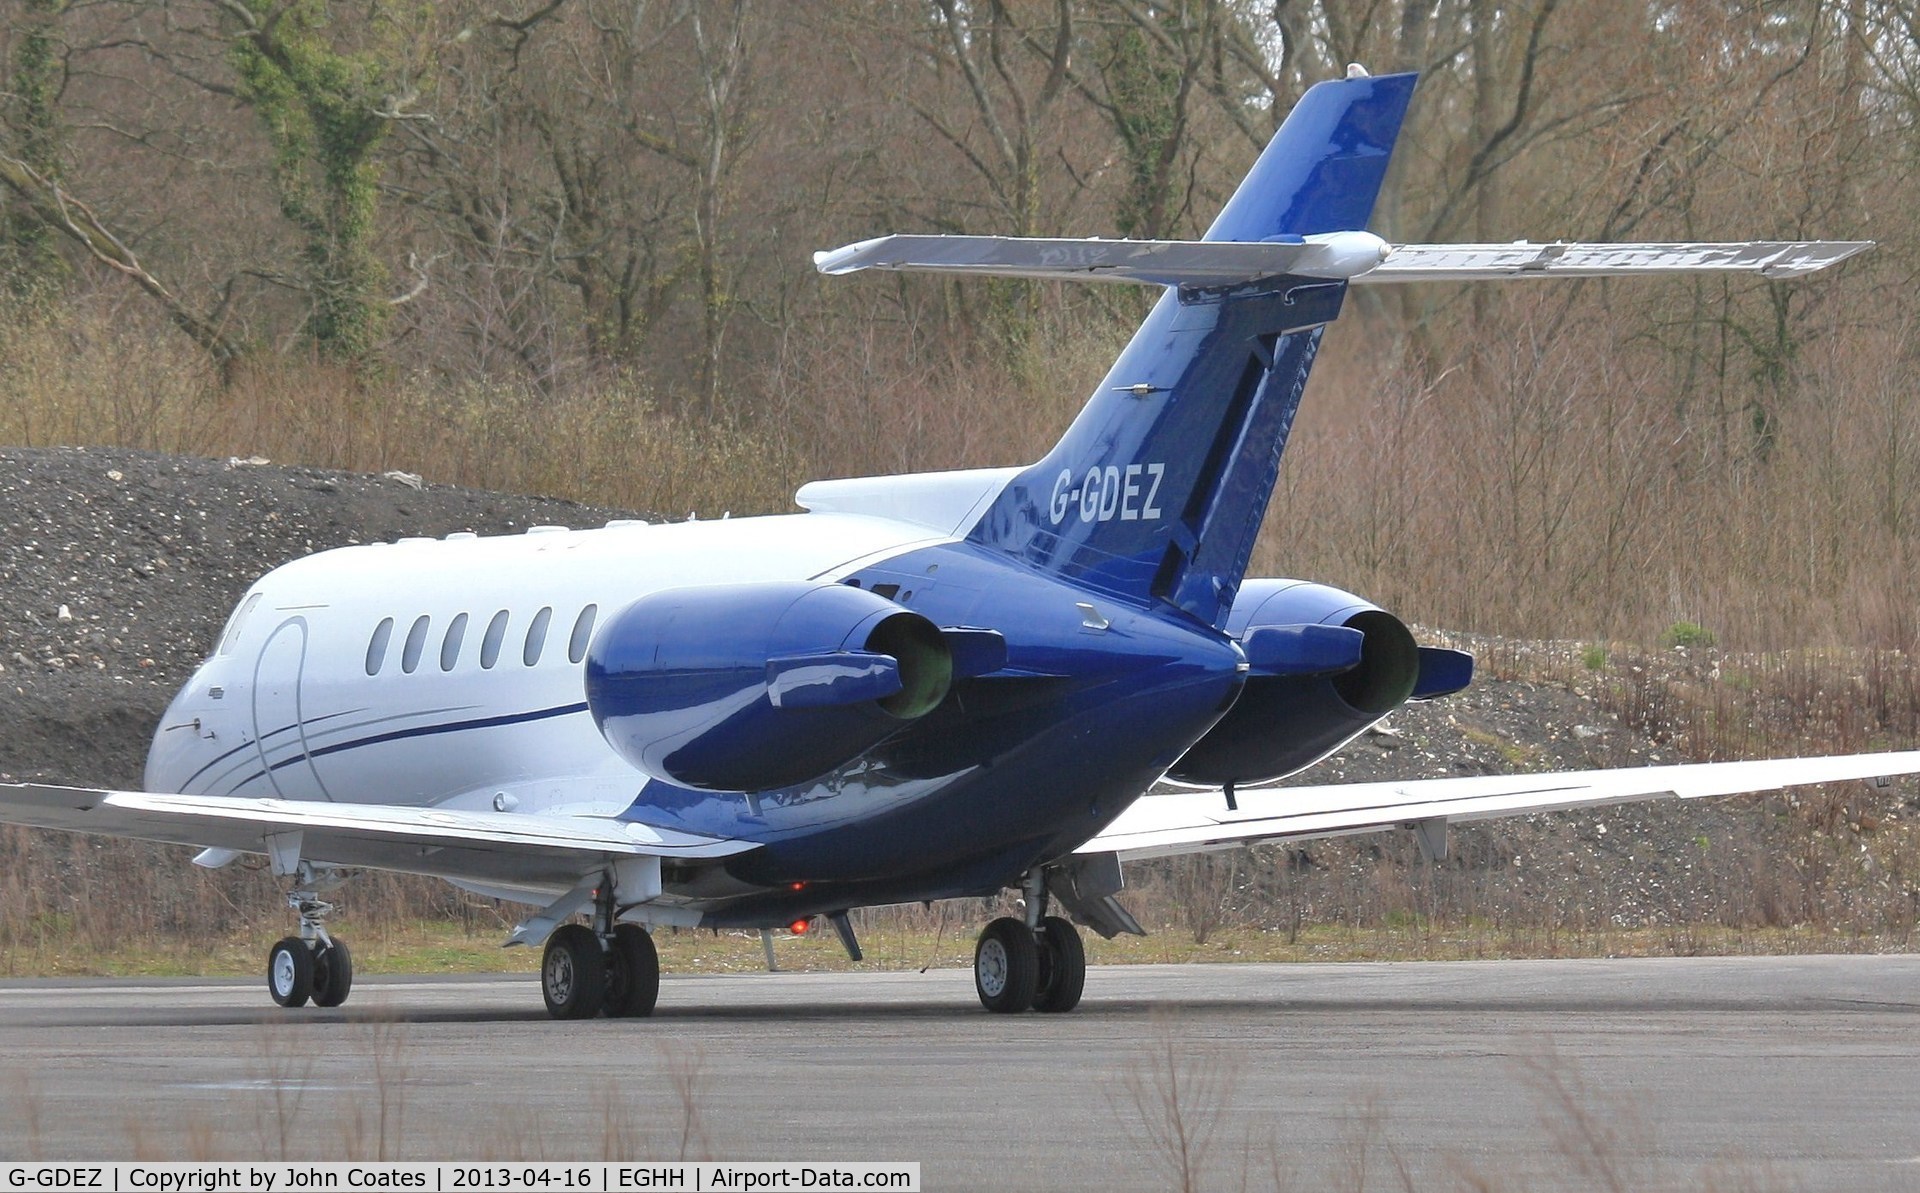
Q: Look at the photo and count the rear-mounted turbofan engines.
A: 2